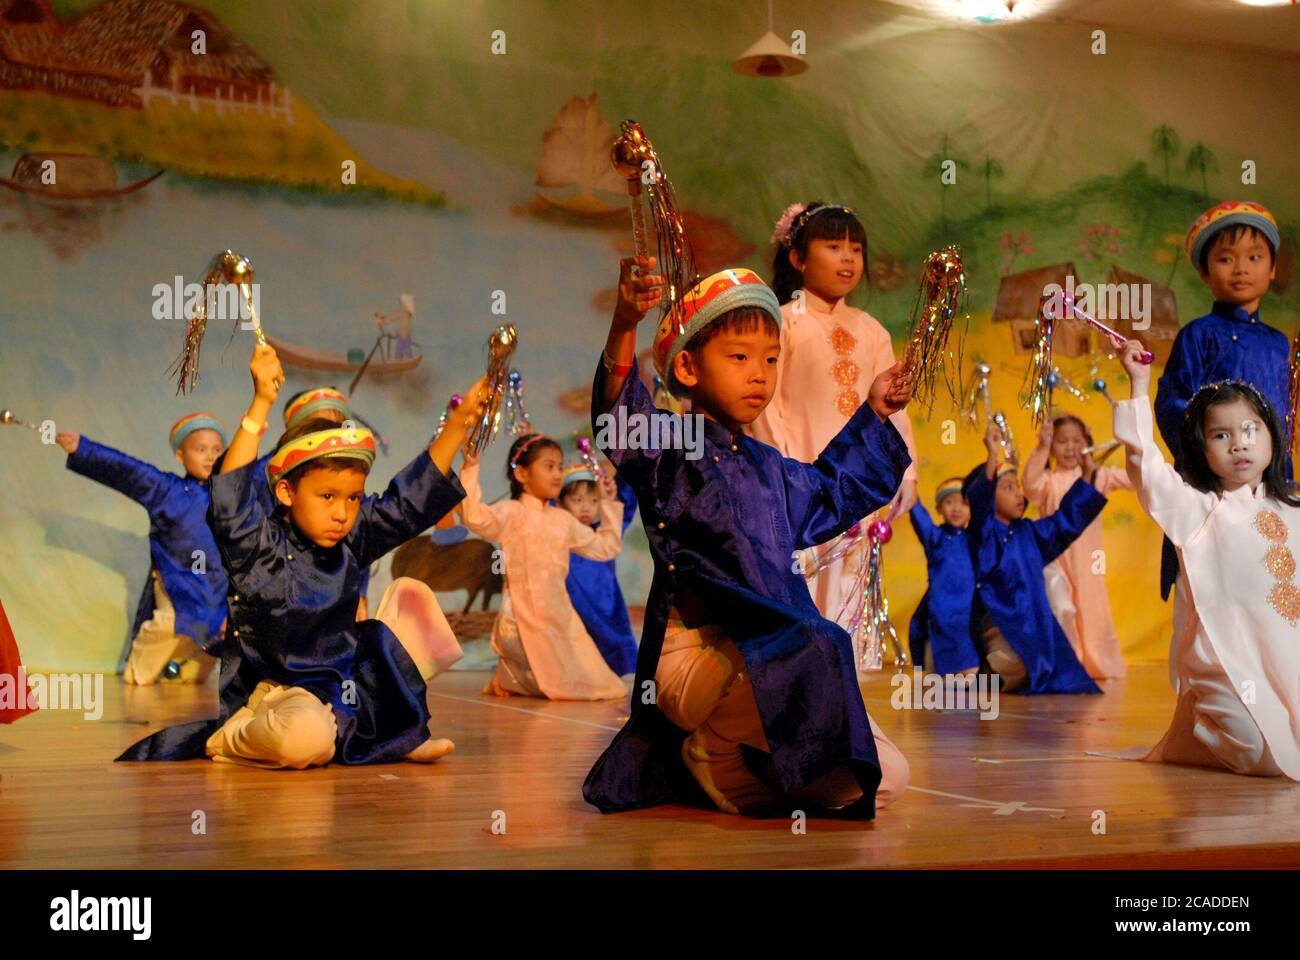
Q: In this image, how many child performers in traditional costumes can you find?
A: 12